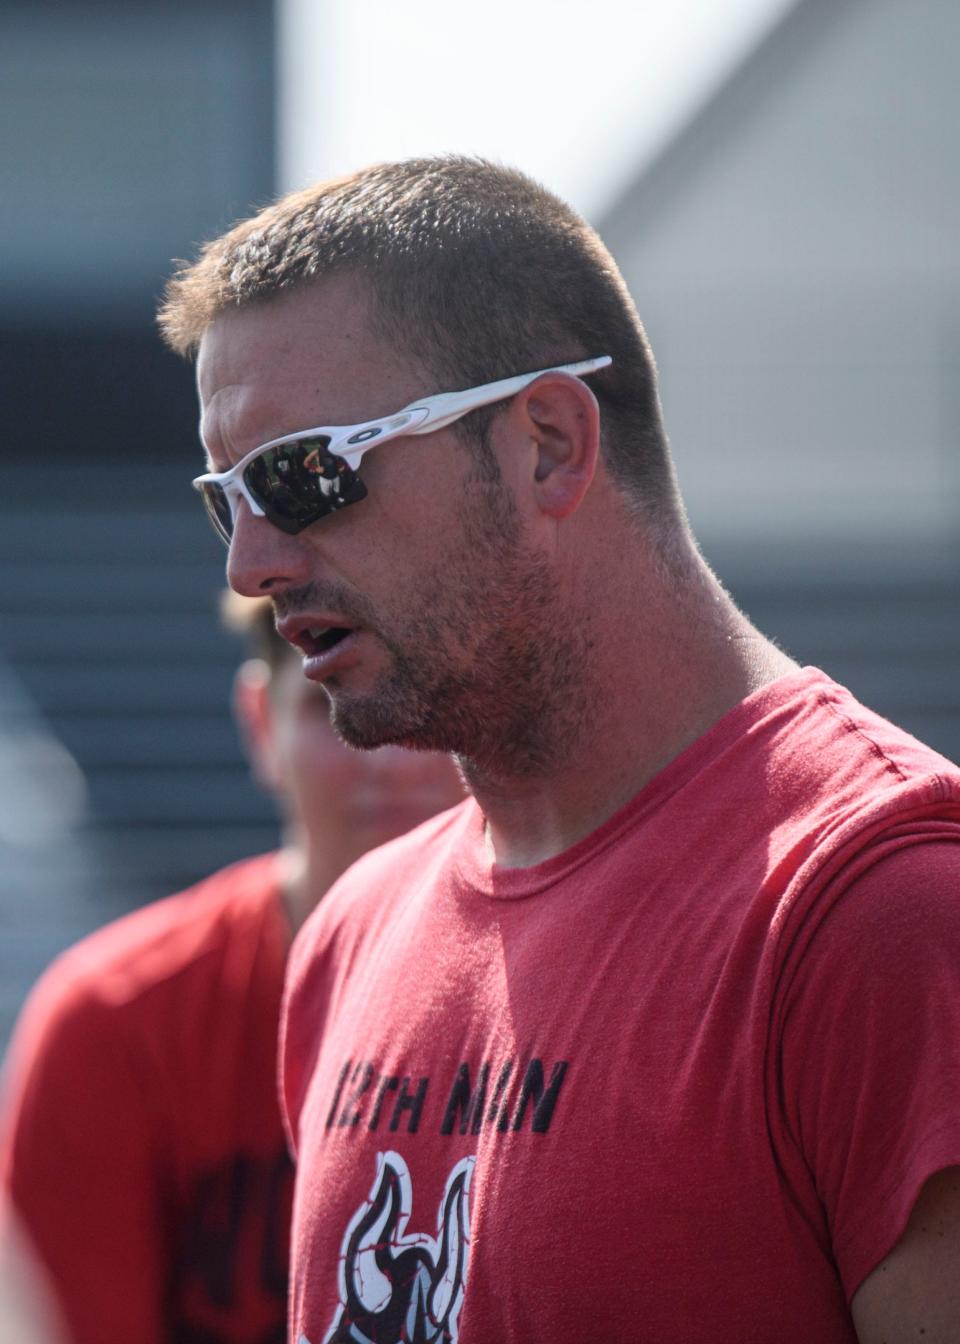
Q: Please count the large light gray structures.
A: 1